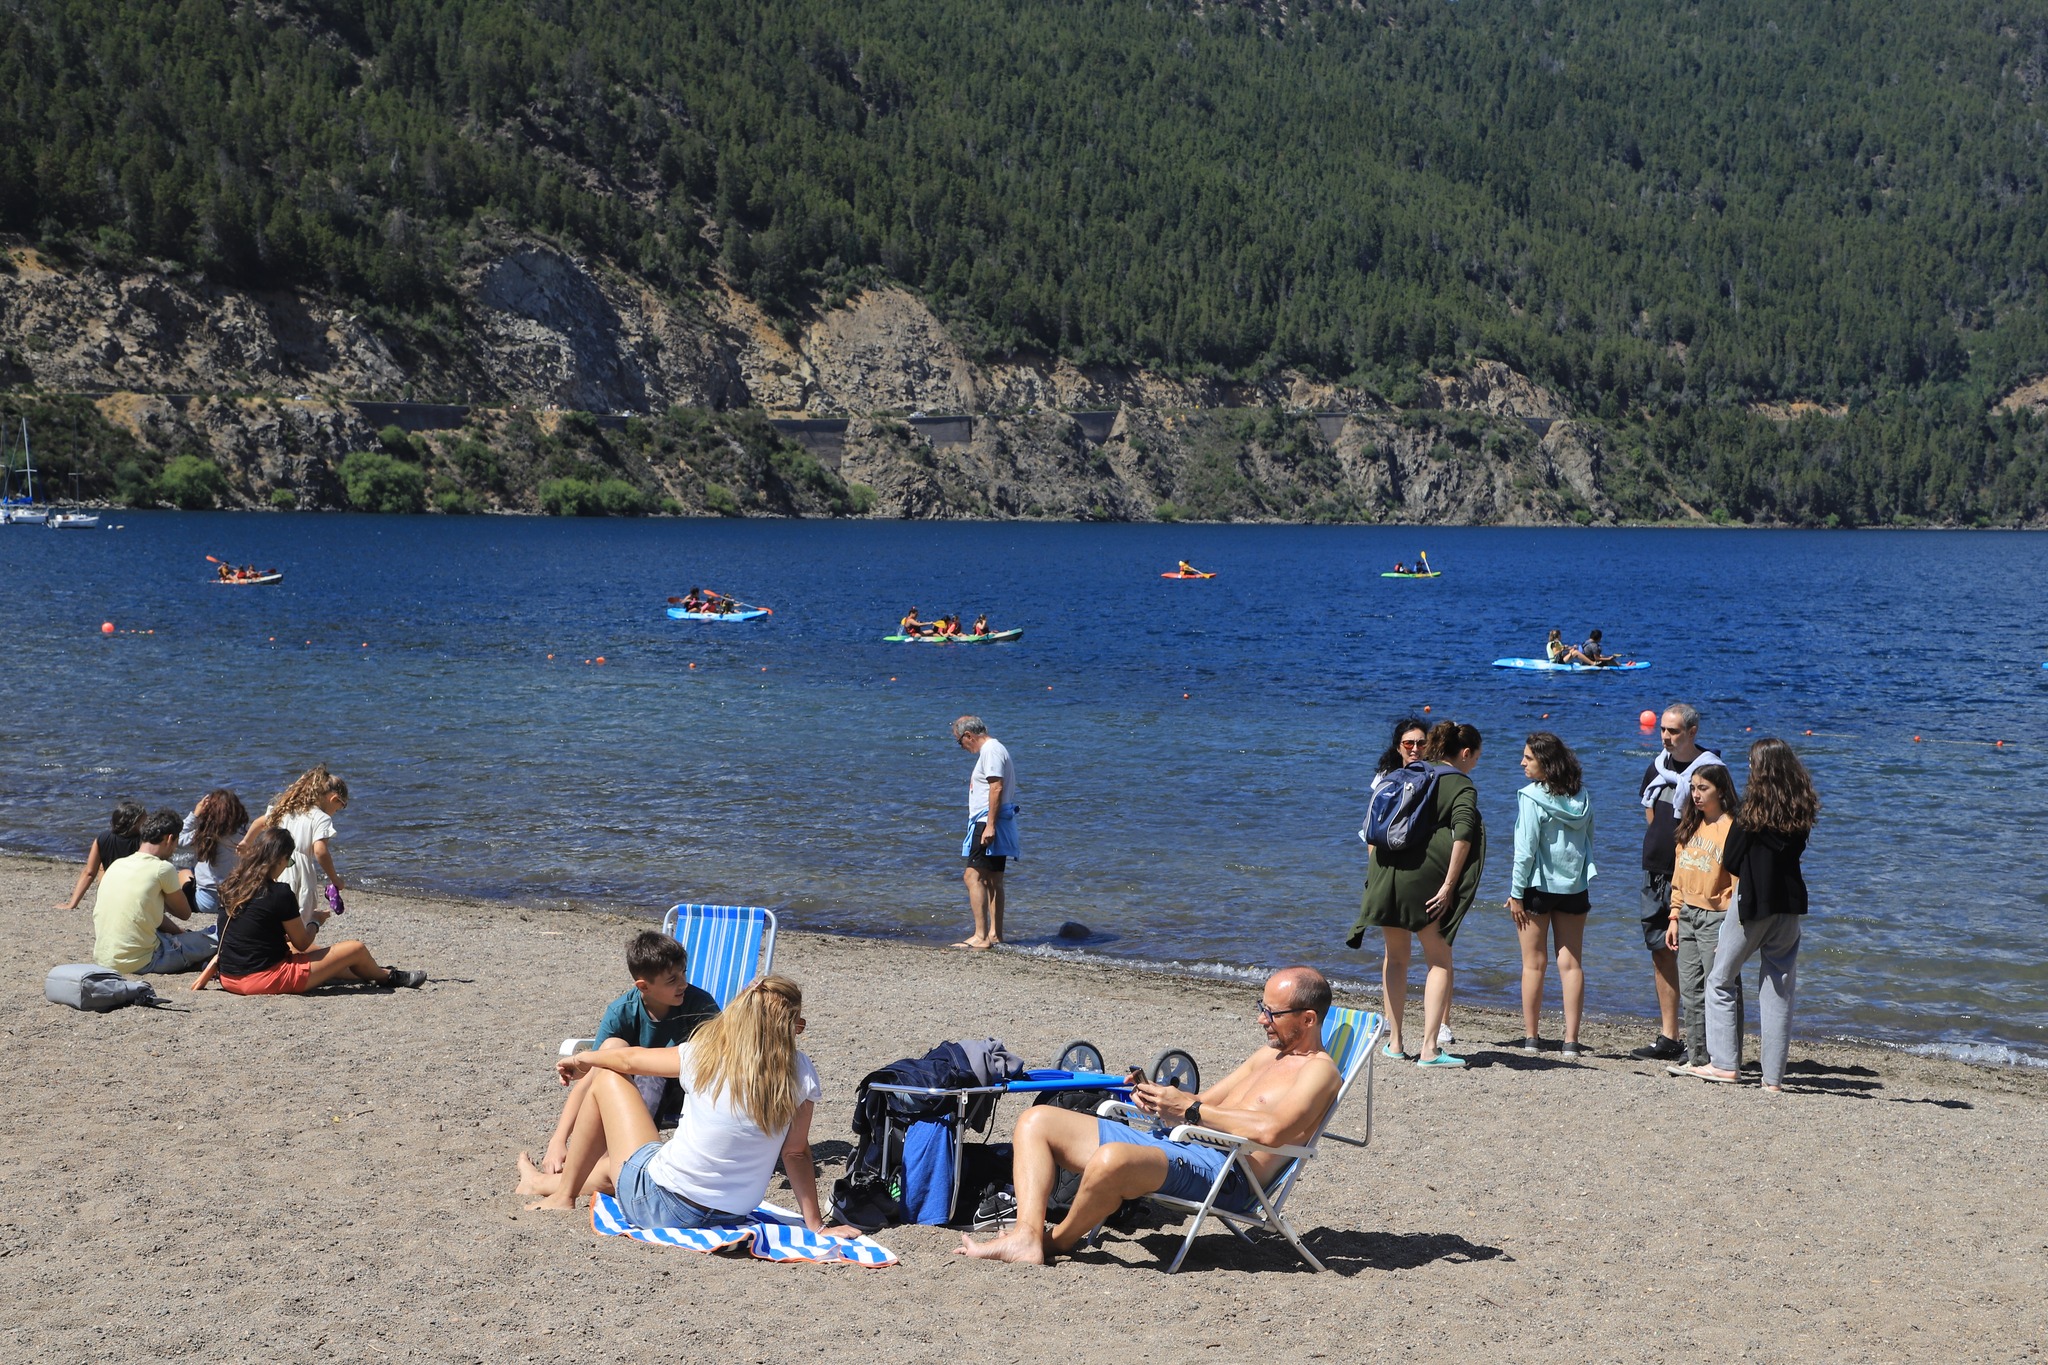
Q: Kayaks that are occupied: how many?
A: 6